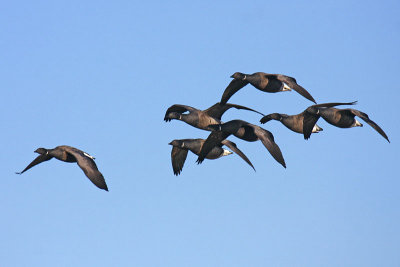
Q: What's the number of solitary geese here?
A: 1